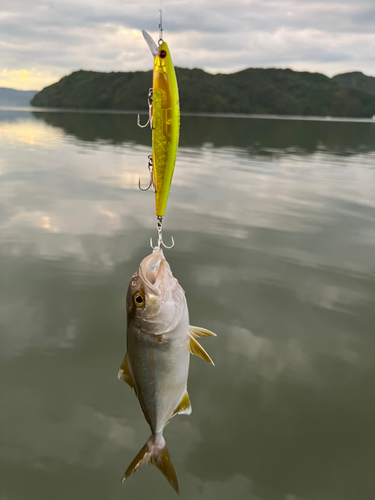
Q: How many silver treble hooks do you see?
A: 3